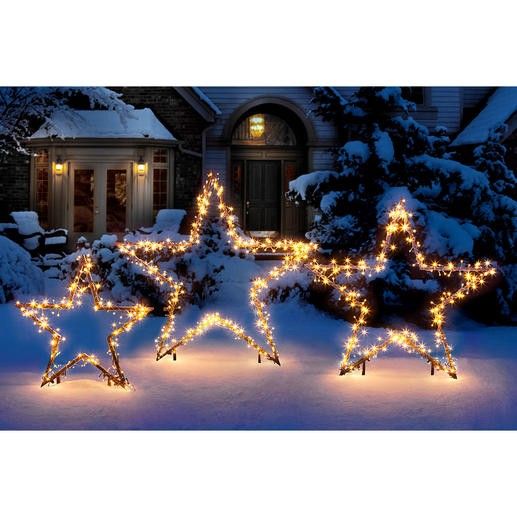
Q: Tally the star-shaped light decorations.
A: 3